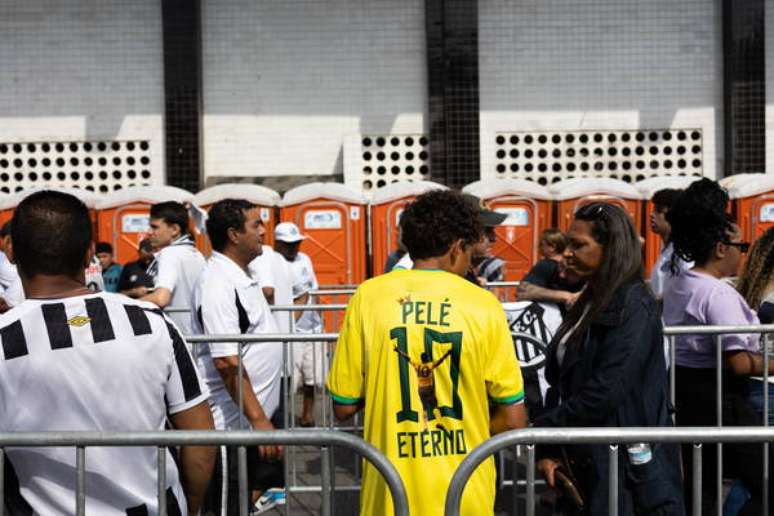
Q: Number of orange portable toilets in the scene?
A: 9